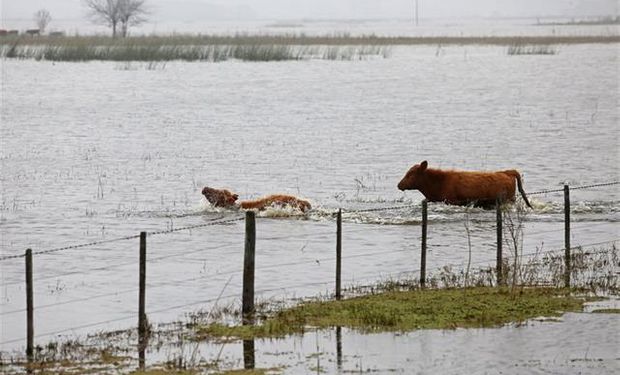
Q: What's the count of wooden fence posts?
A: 7